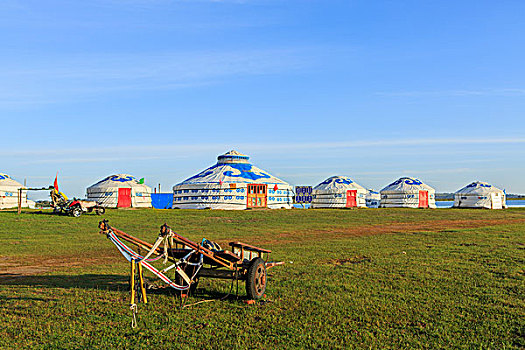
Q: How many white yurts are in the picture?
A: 6